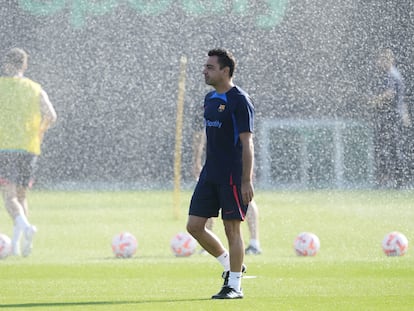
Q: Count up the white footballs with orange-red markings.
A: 5